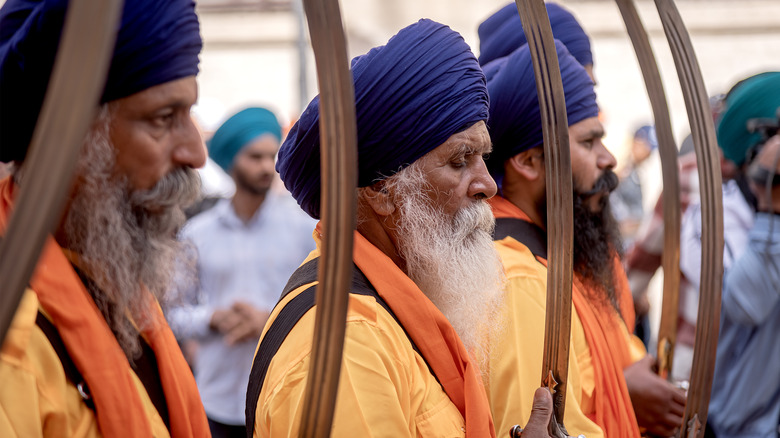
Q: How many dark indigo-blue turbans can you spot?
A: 4